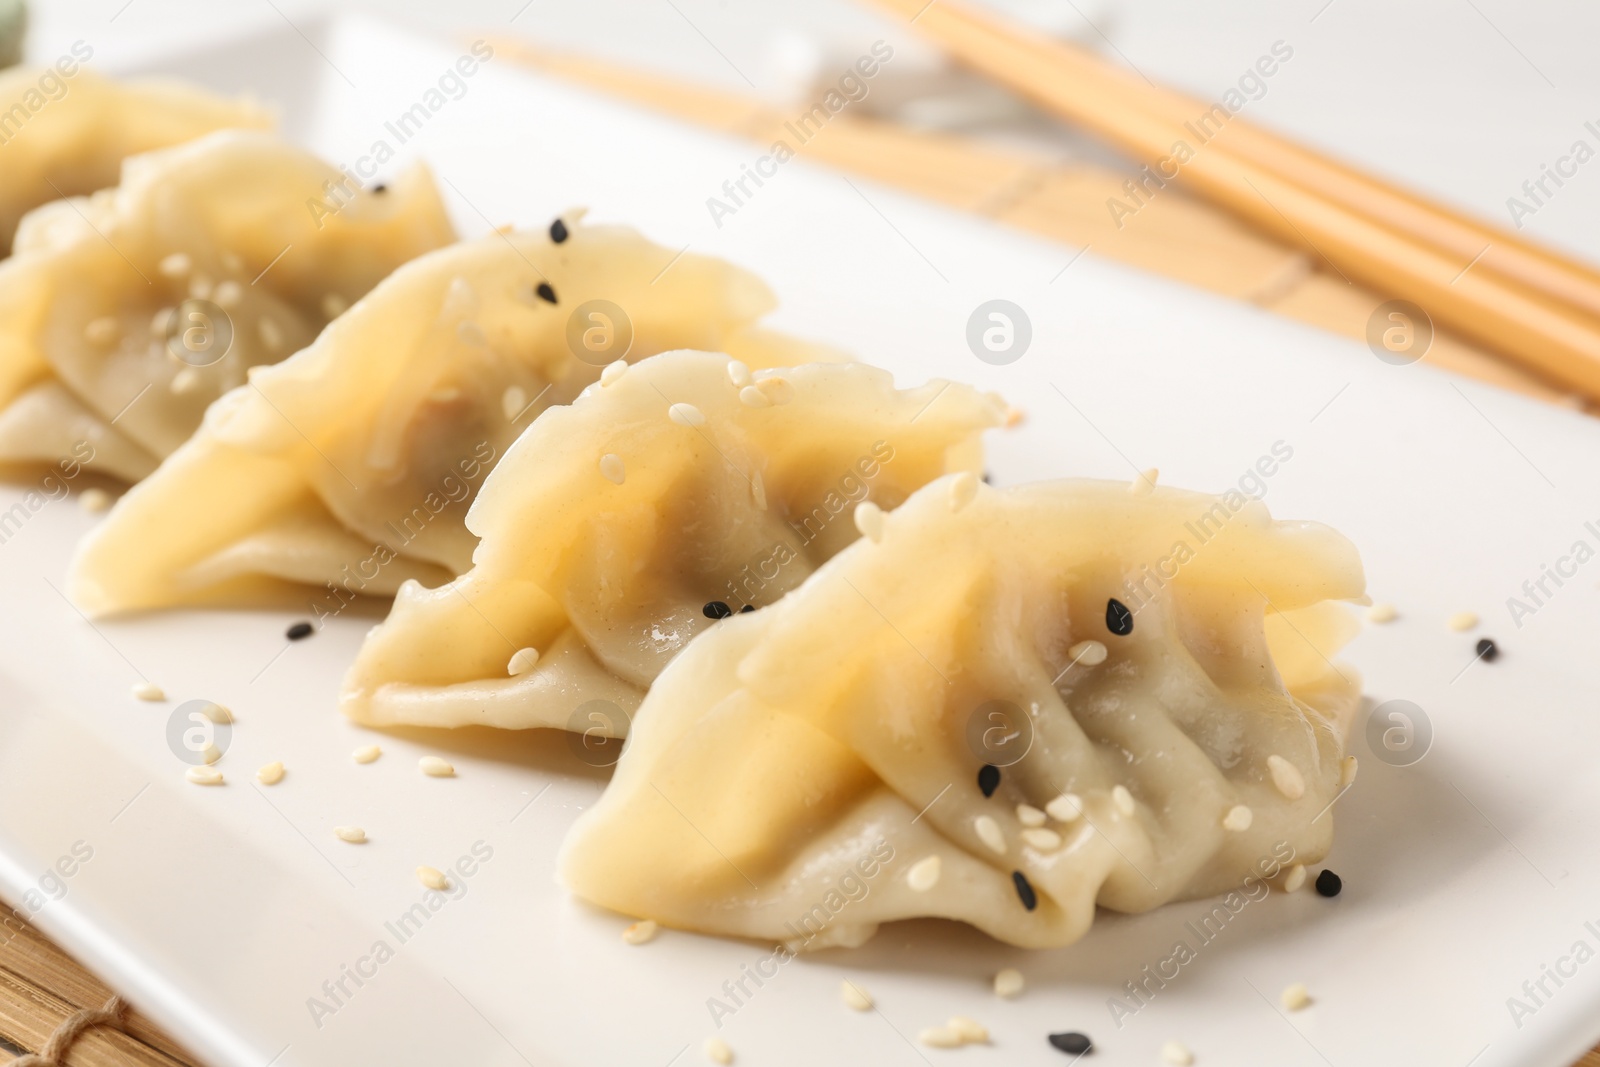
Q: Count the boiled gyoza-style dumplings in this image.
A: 5